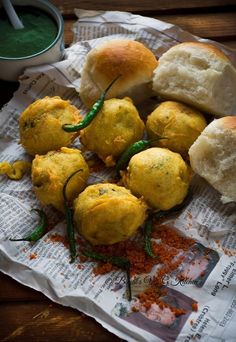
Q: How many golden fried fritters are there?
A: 6